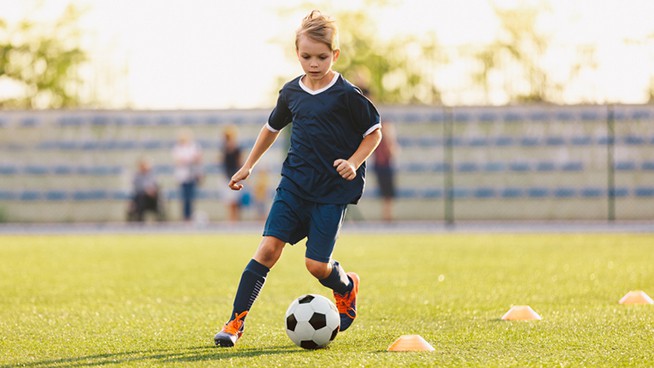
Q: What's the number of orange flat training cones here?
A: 3